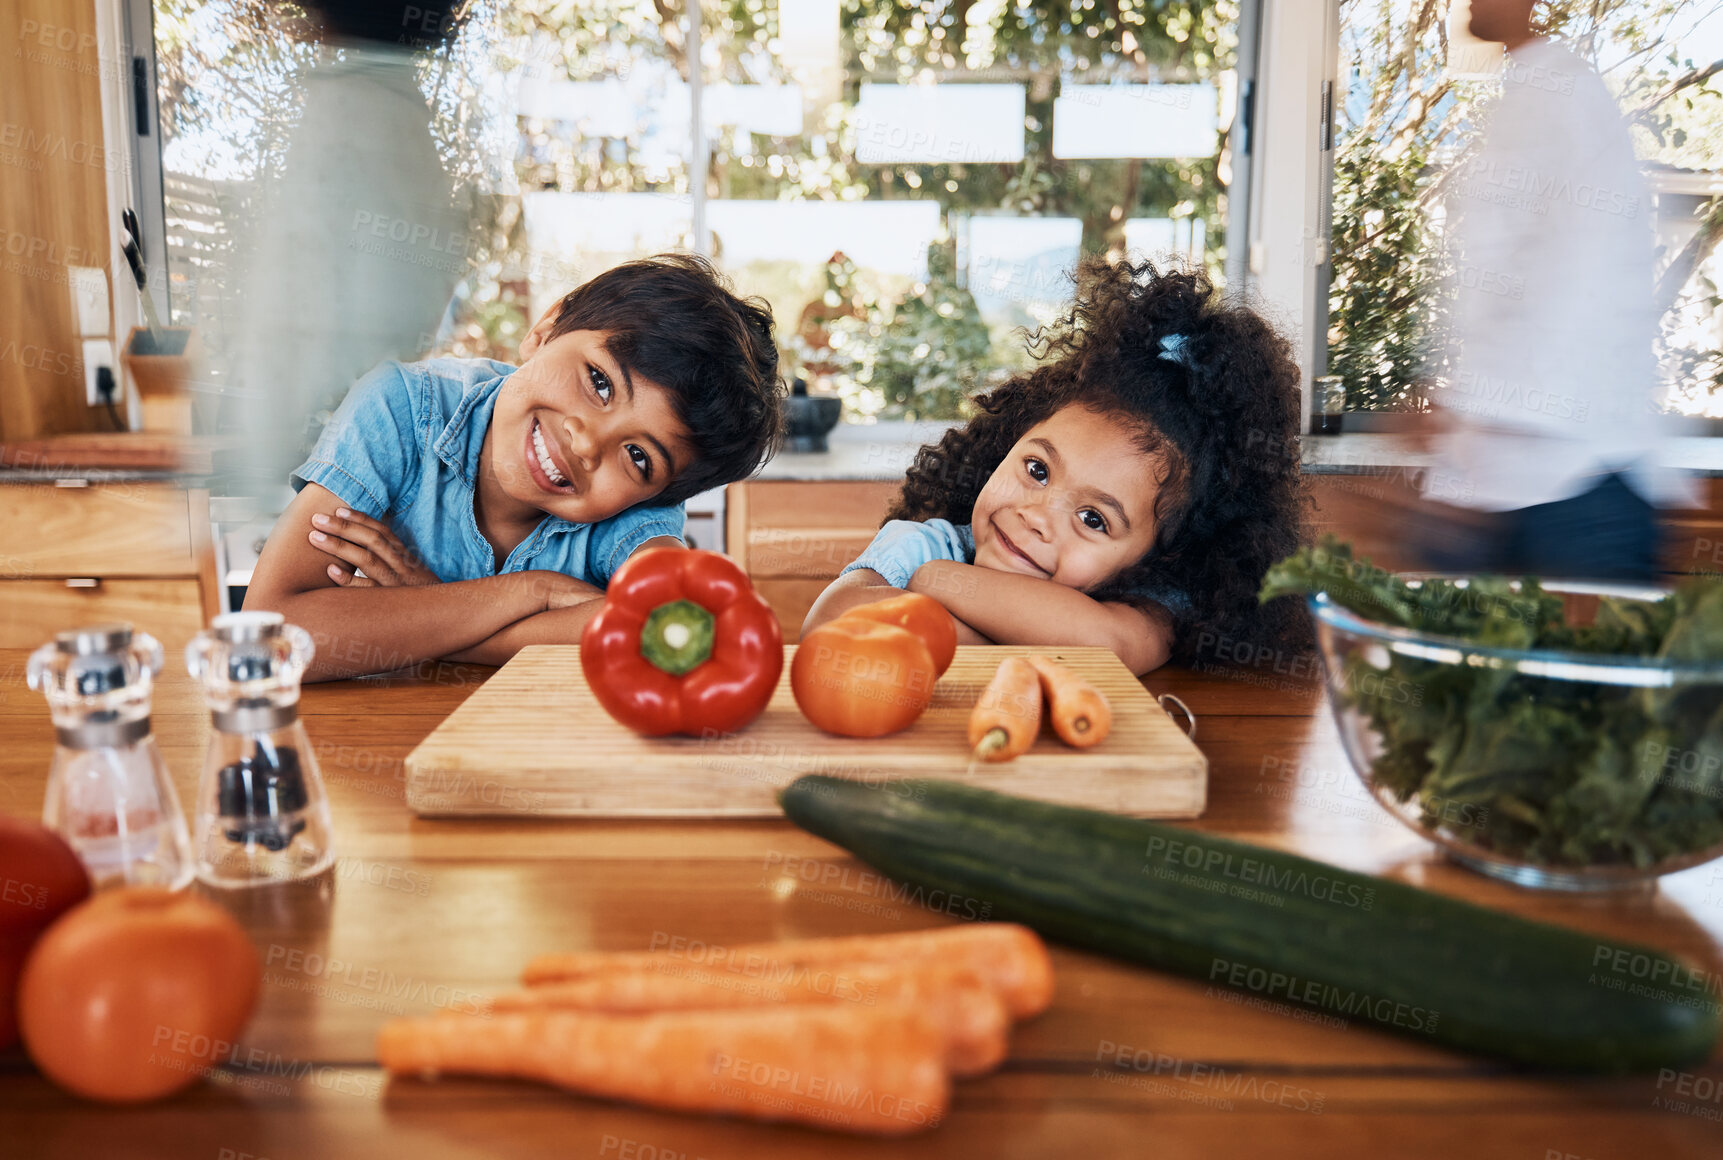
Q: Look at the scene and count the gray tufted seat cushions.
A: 0